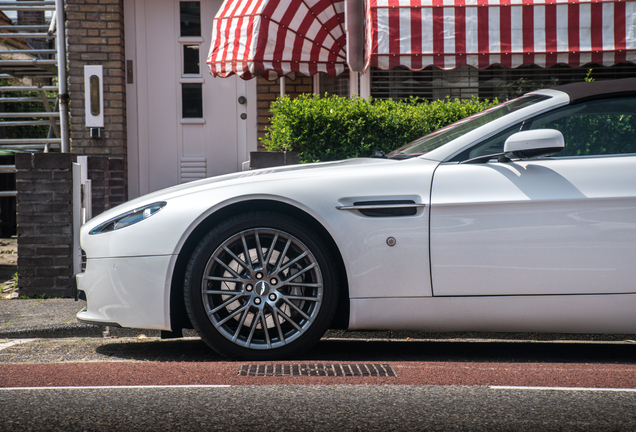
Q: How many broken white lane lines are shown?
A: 2